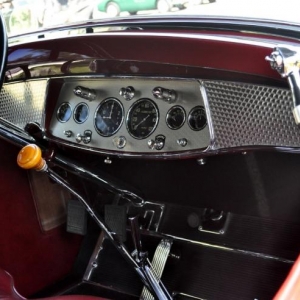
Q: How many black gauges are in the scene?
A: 6